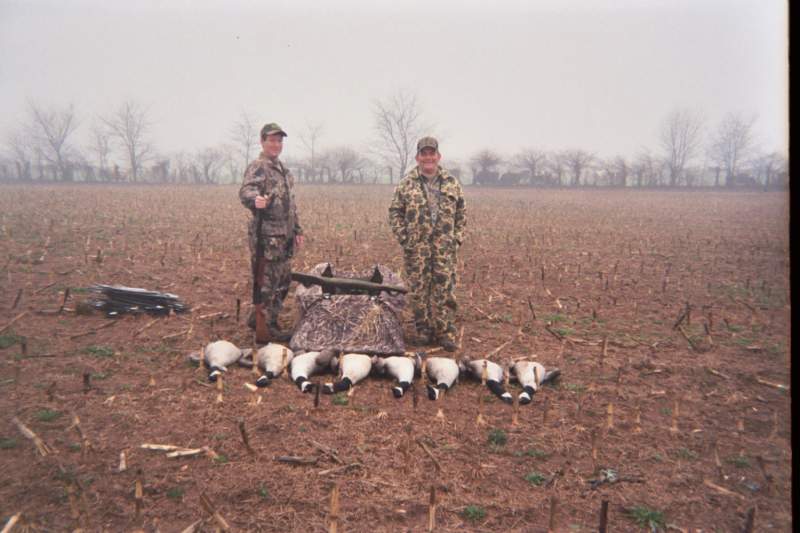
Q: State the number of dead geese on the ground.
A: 8